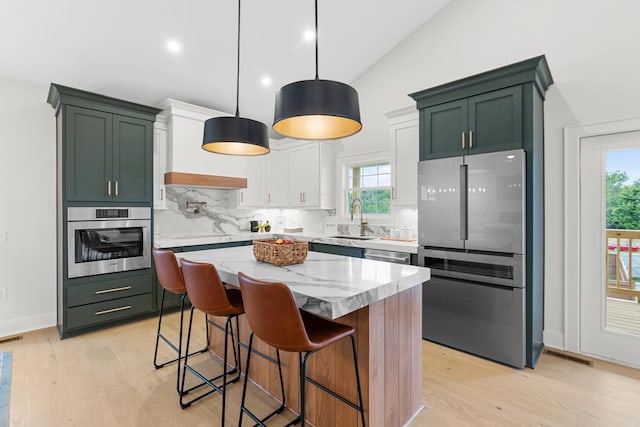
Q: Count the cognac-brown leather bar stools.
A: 3